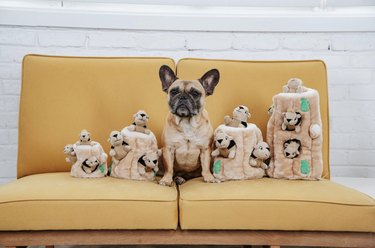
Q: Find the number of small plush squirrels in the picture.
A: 13